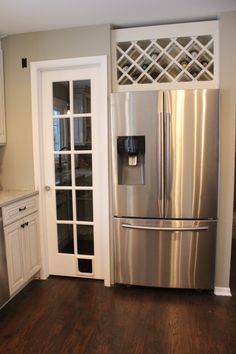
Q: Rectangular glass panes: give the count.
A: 10